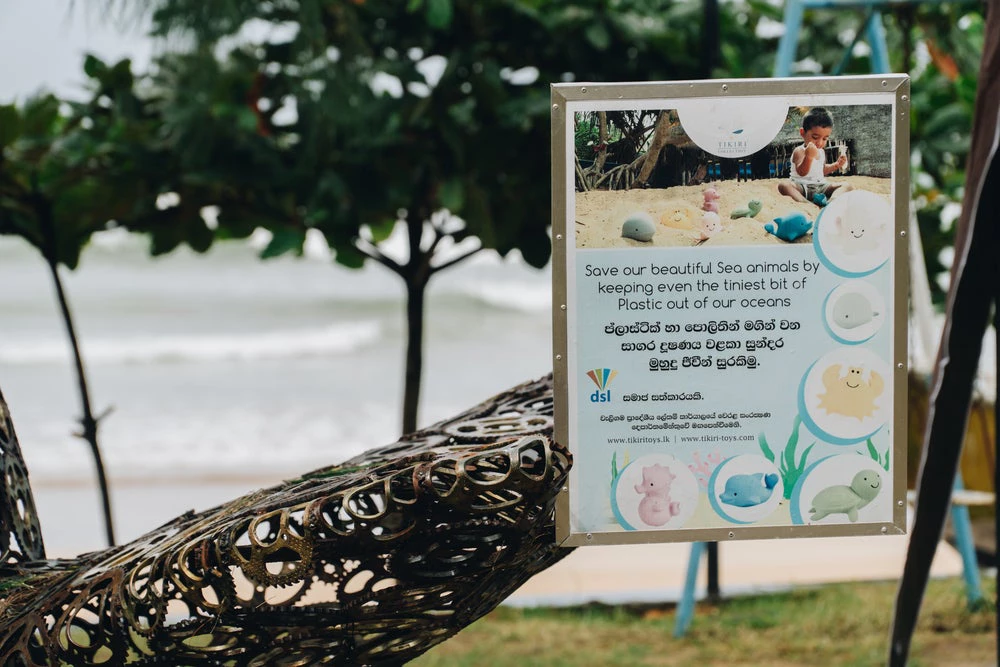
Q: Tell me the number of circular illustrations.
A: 6